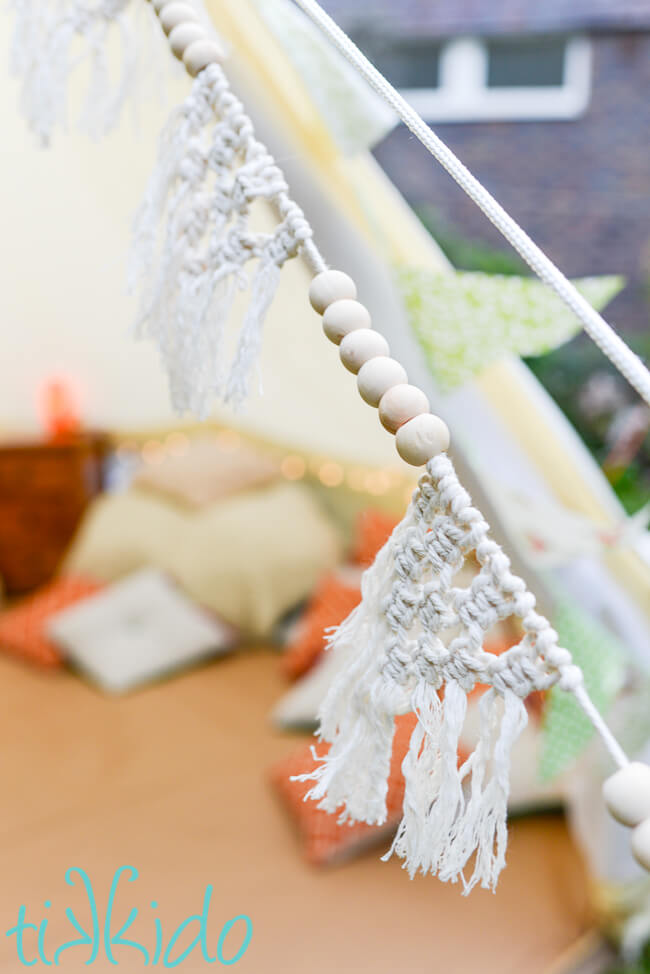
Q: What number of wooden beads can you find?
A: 12